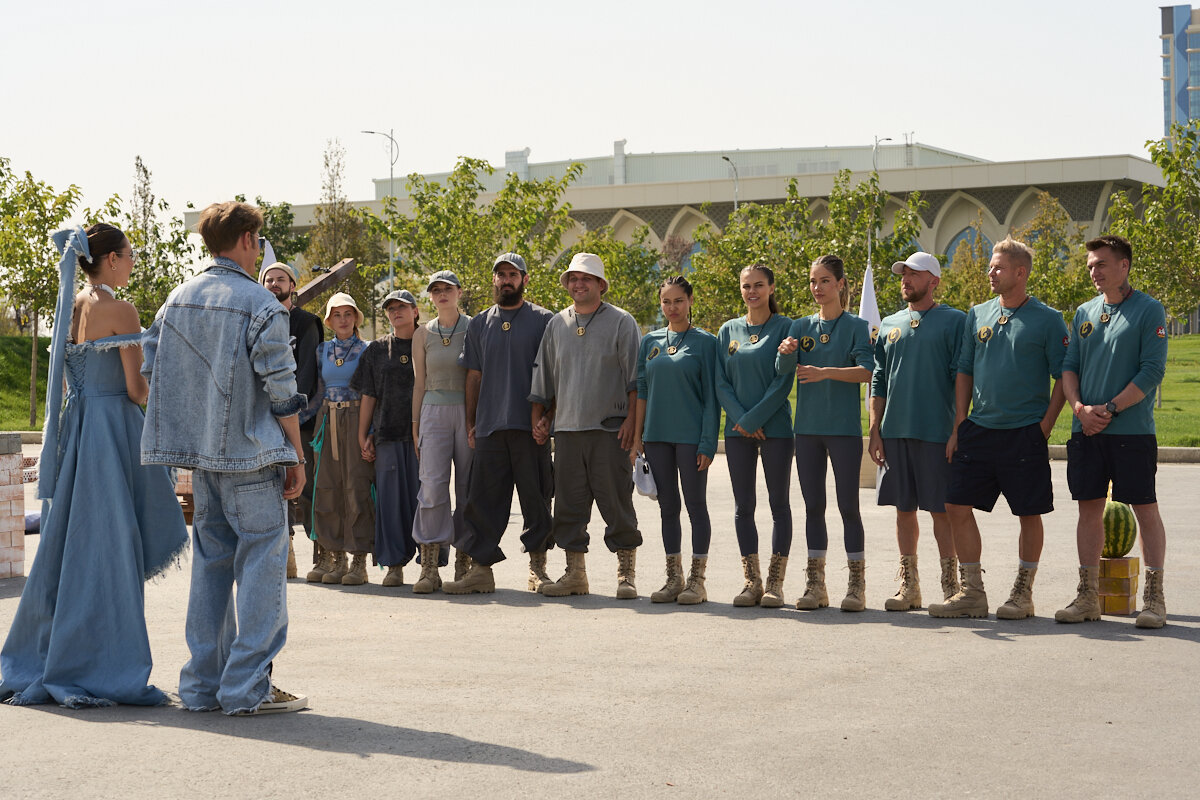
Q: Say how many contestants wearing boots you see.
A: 12